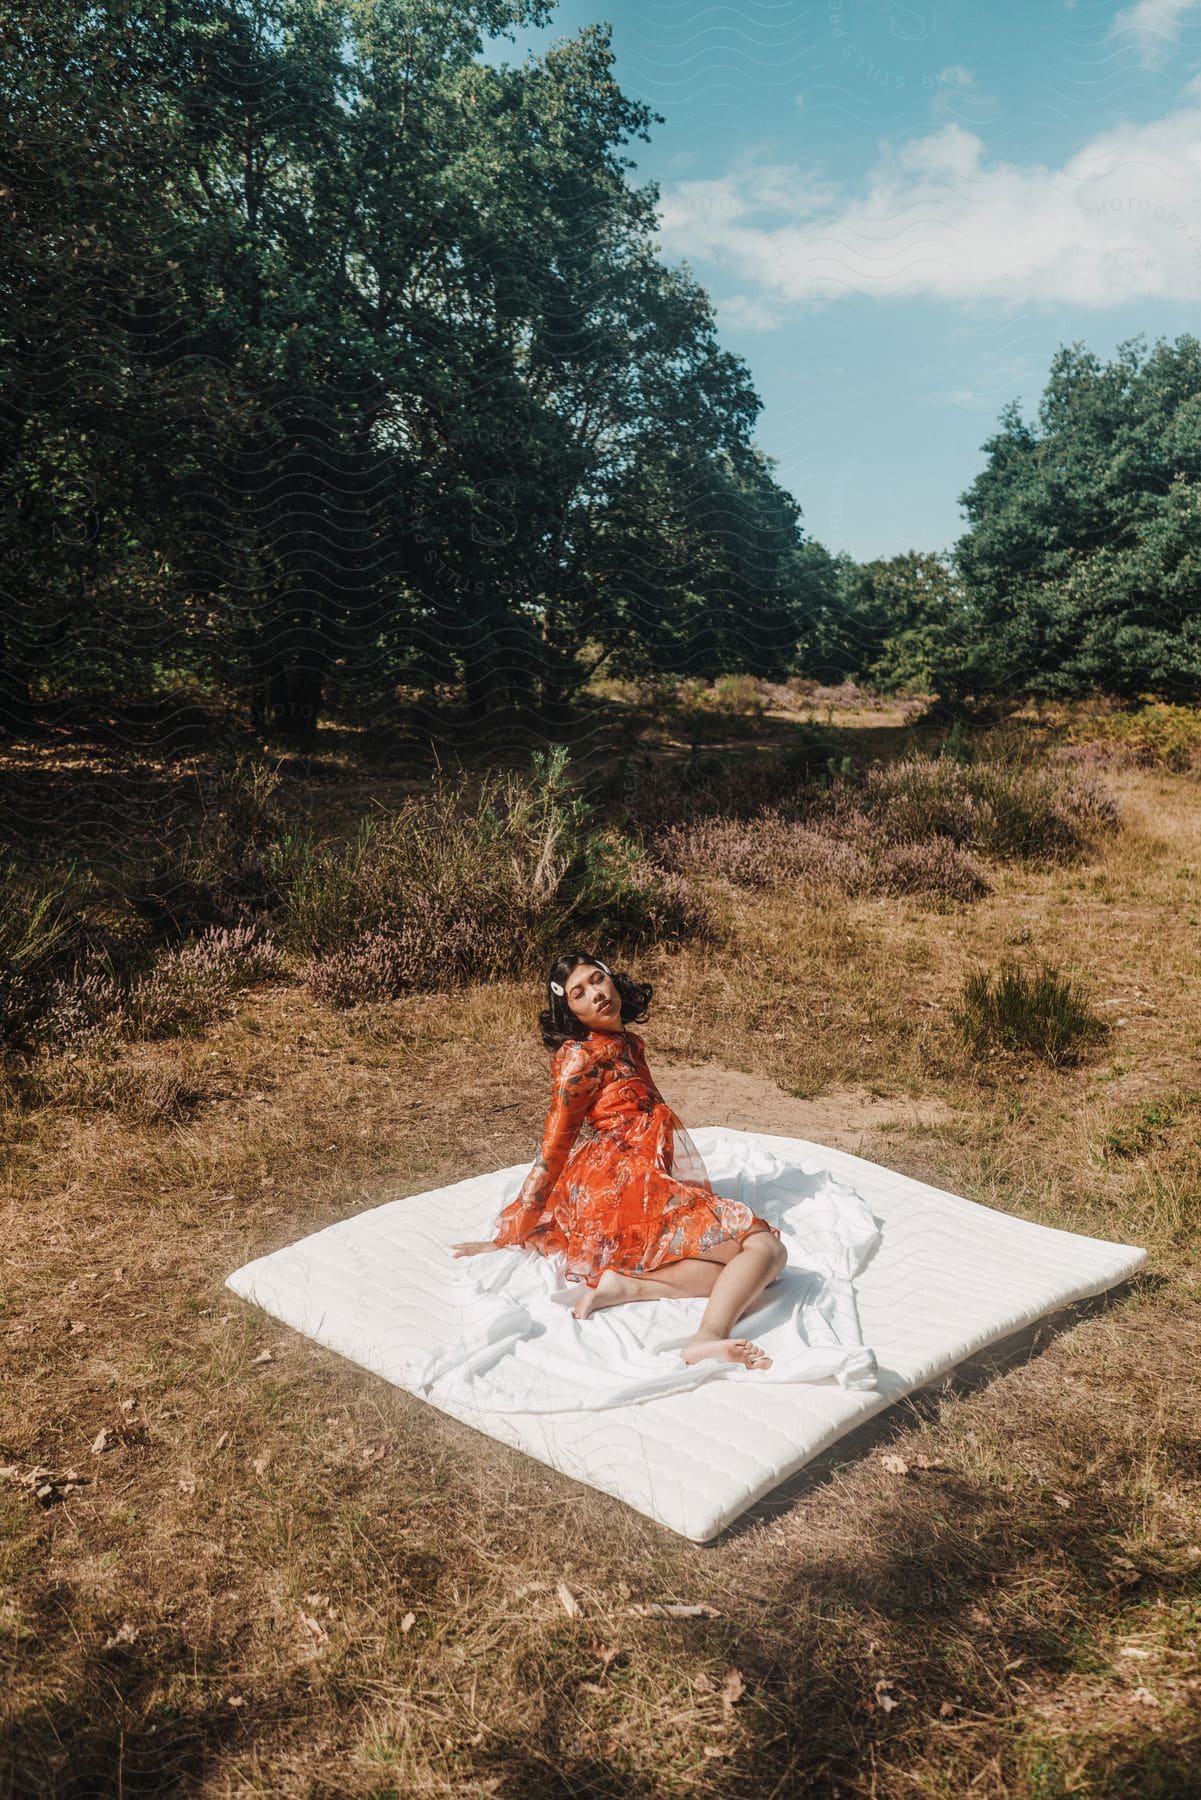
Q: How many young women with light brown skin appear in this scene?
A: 1